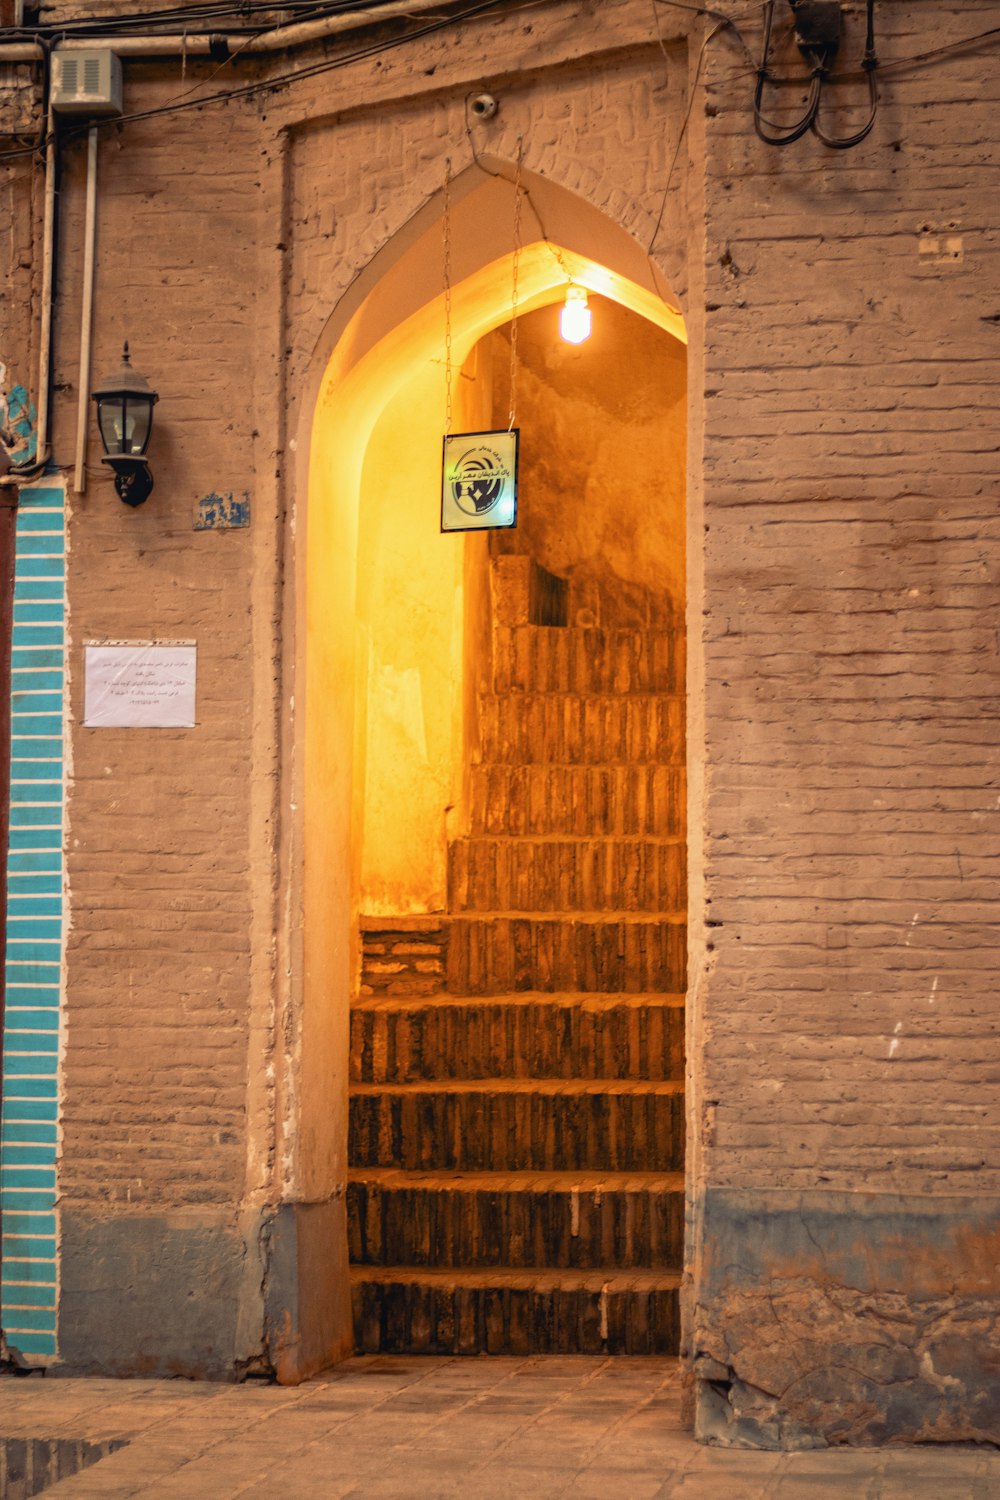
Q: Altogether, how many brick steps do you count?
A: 9